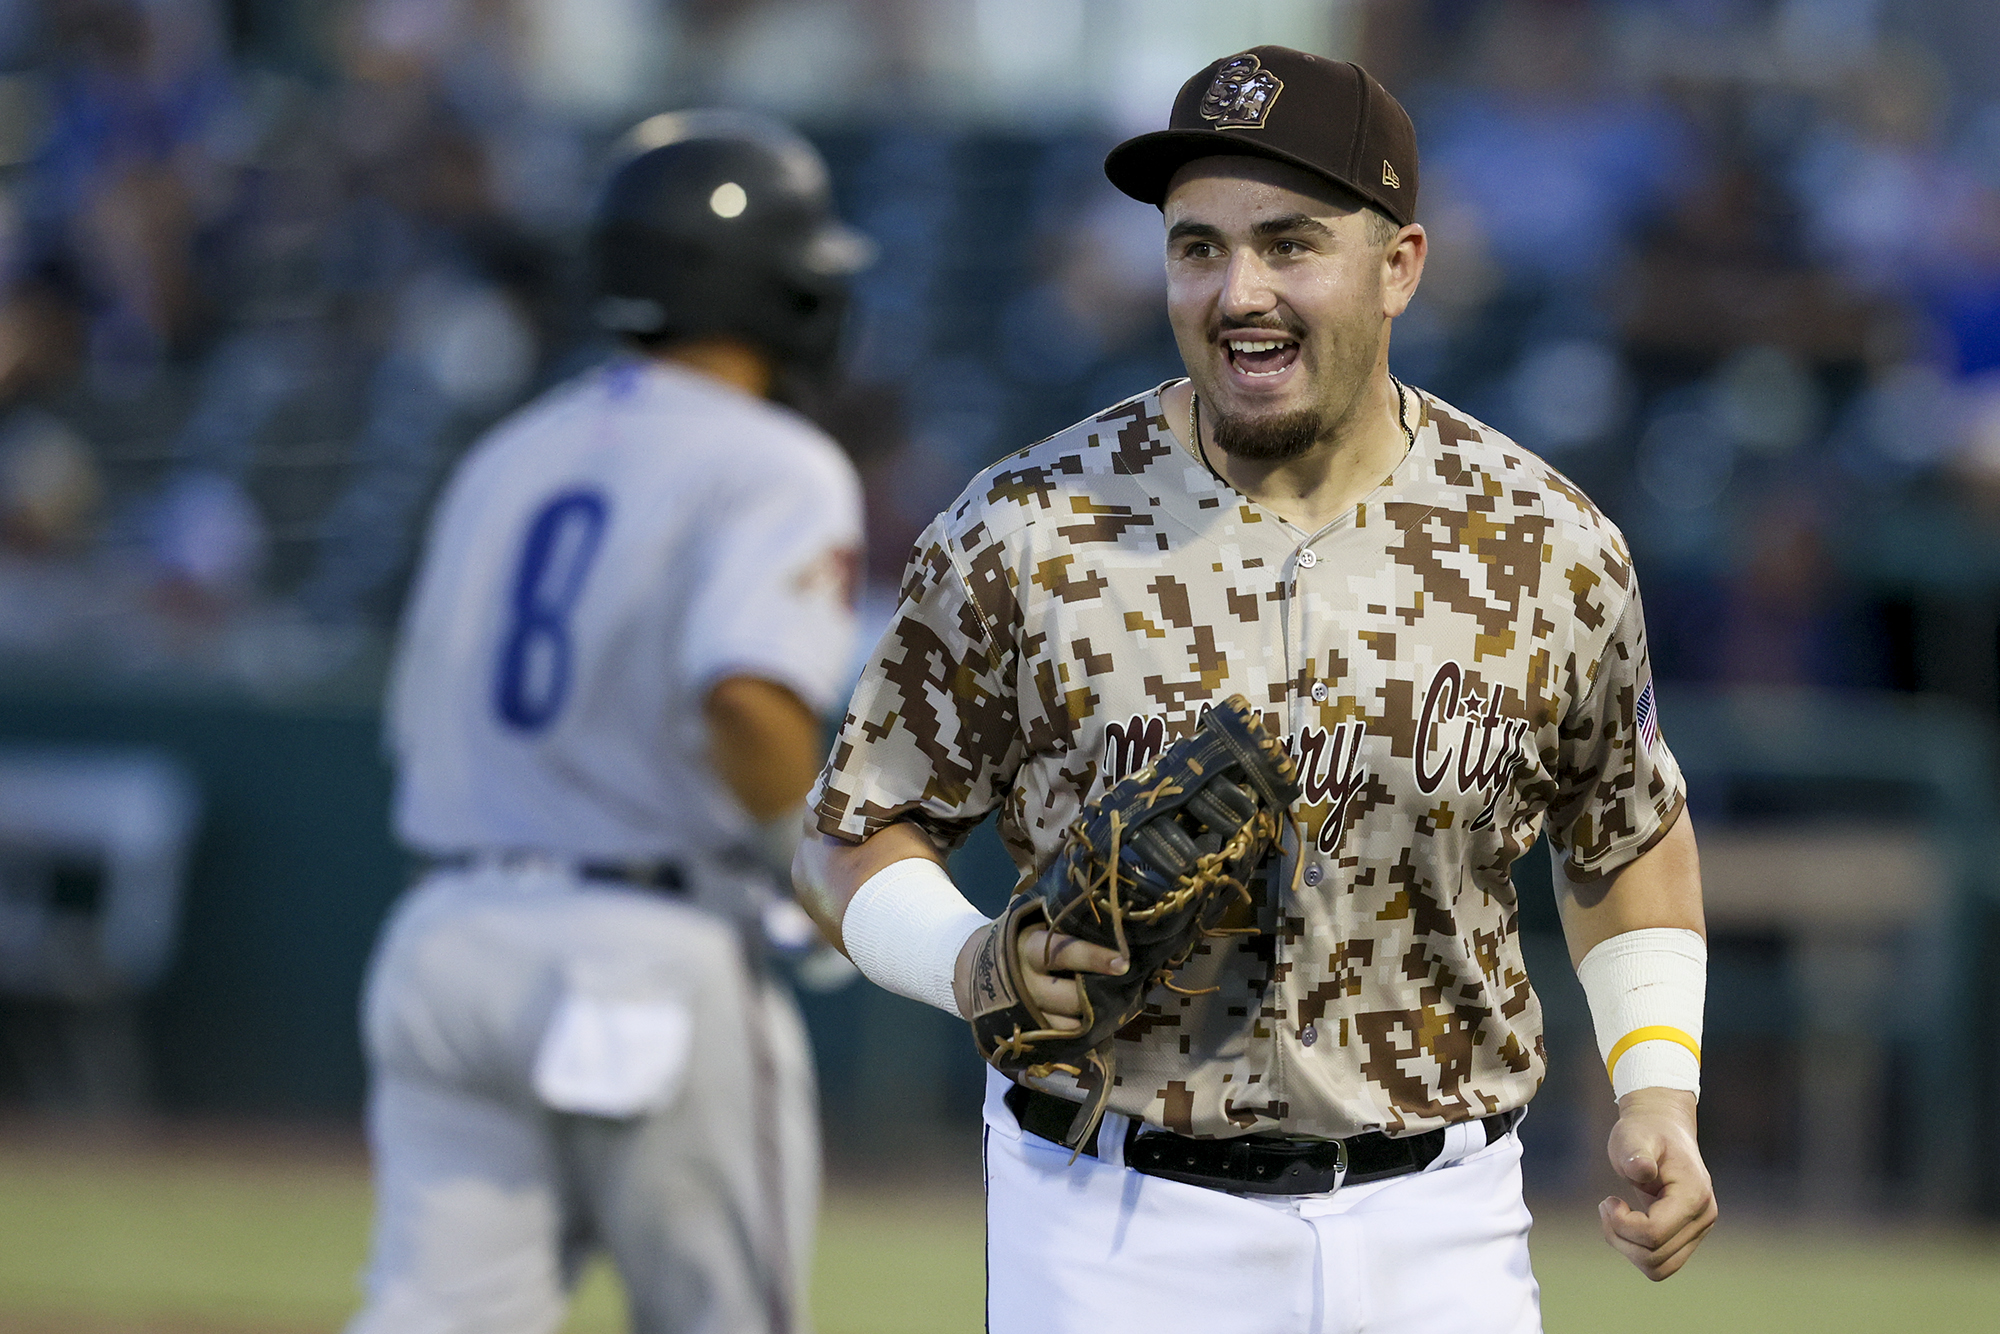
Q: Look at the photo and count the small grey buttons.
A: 4